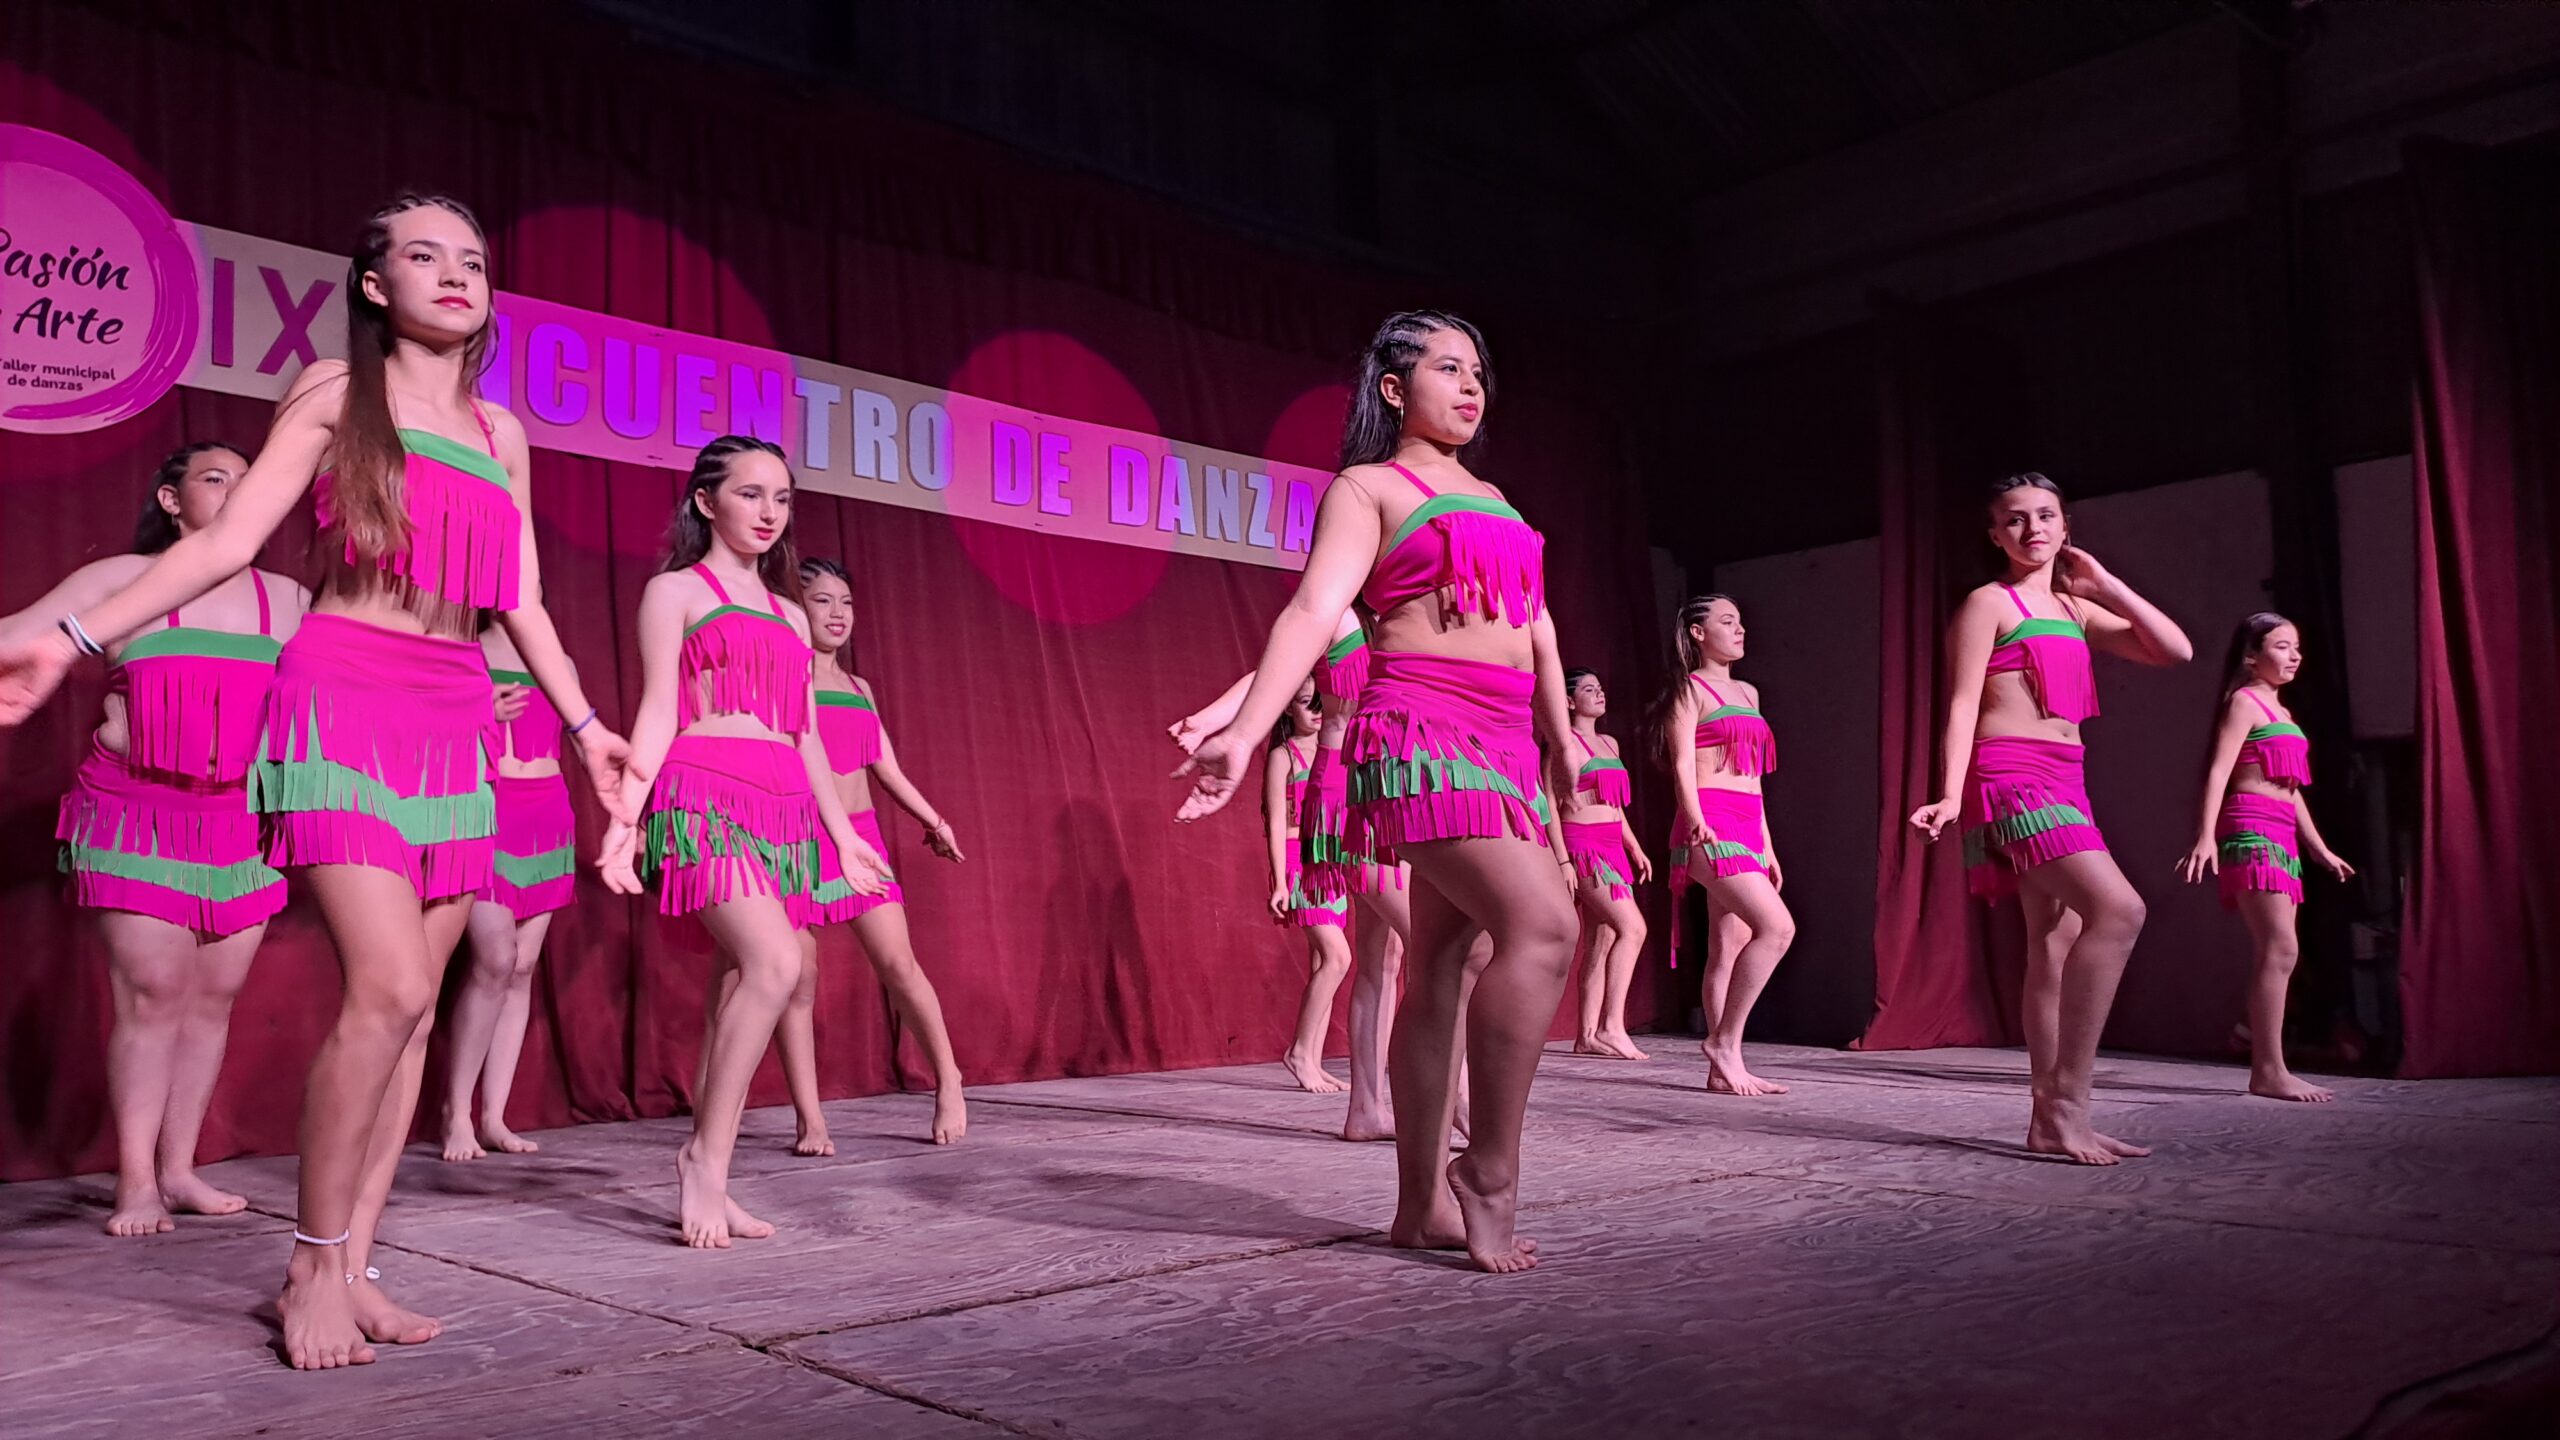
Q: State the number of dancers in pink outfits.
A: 12